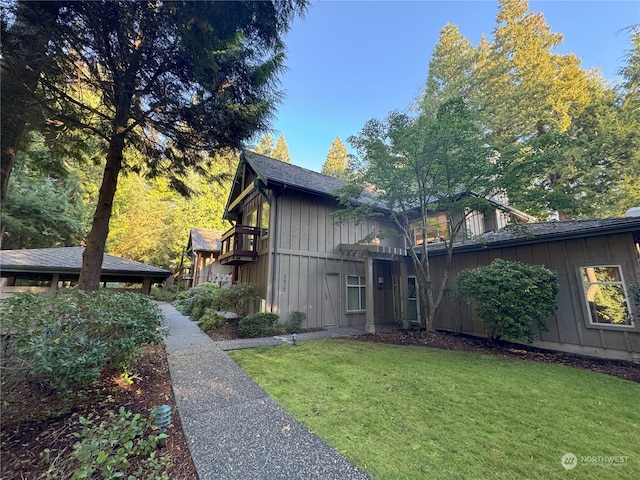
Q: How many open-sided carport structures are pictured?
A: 1